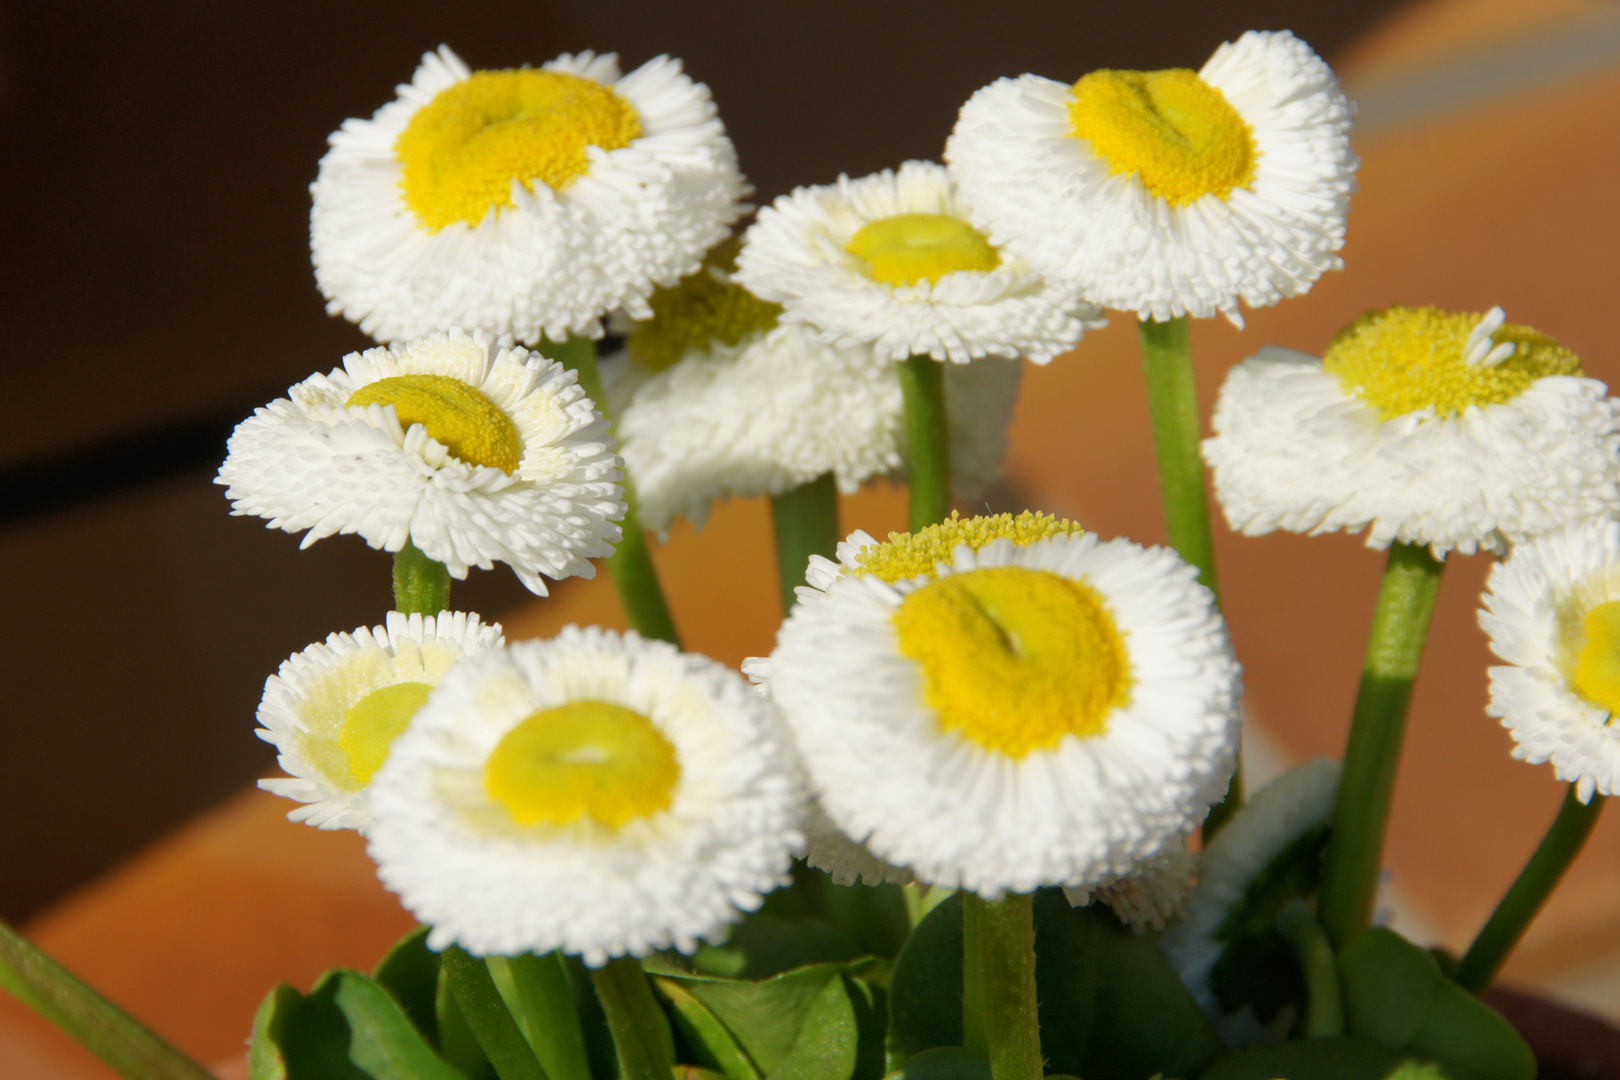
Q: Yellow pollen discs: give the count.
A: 11